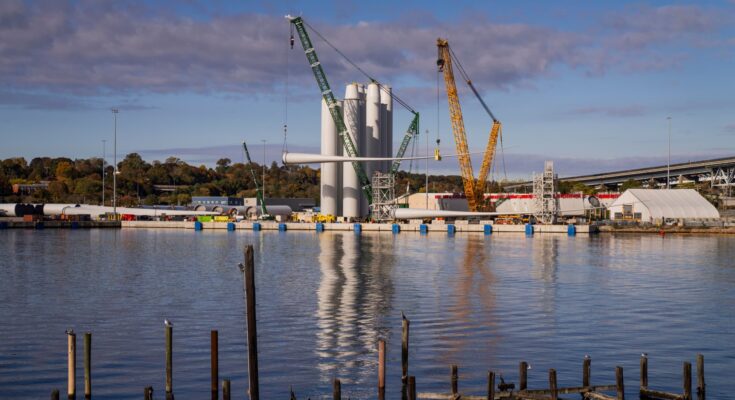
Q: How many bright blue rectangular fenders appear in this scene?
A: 12